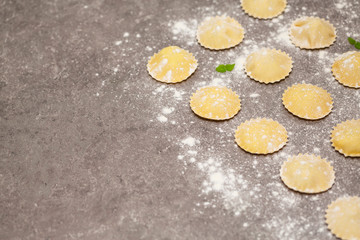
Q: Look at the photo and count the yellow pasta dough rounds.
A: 12